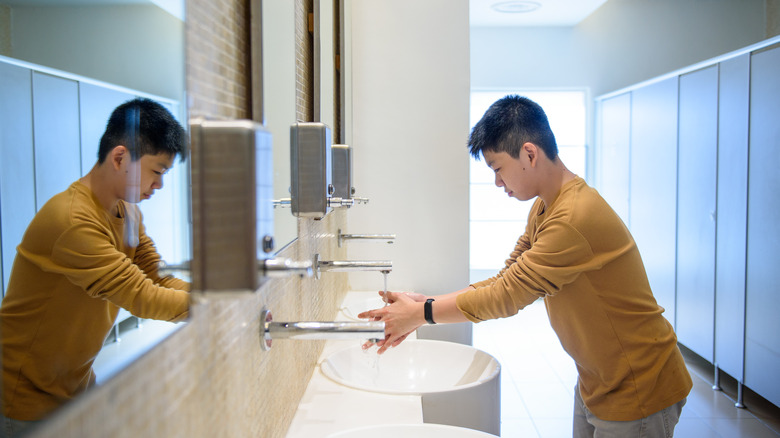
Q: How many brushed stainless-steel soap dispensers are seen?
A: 3